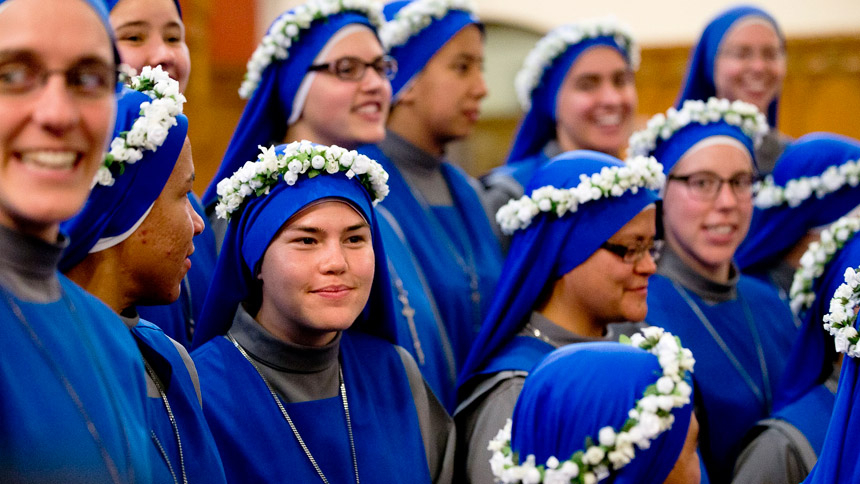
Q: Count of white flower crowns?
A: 11